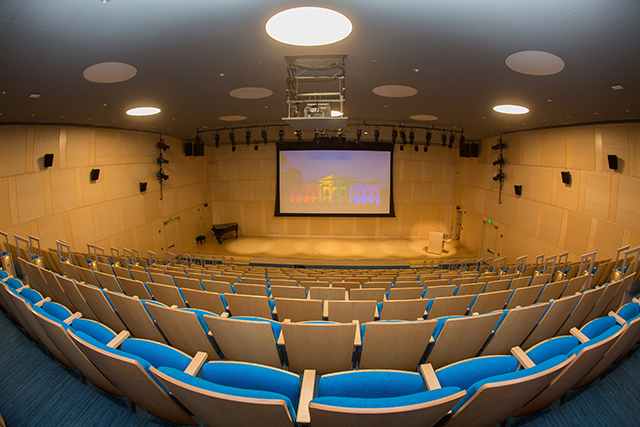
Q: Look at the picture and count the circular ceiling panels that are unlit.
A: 6